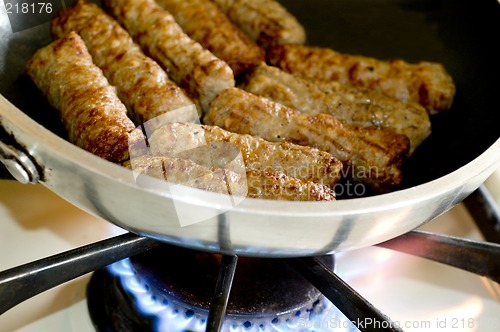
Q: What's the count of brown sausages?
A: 10